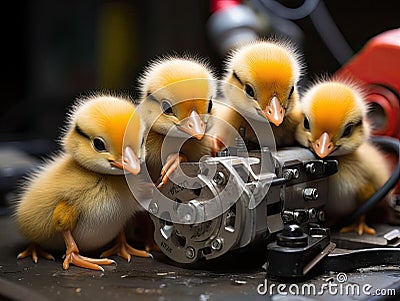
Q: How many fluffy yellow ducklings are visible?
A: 4